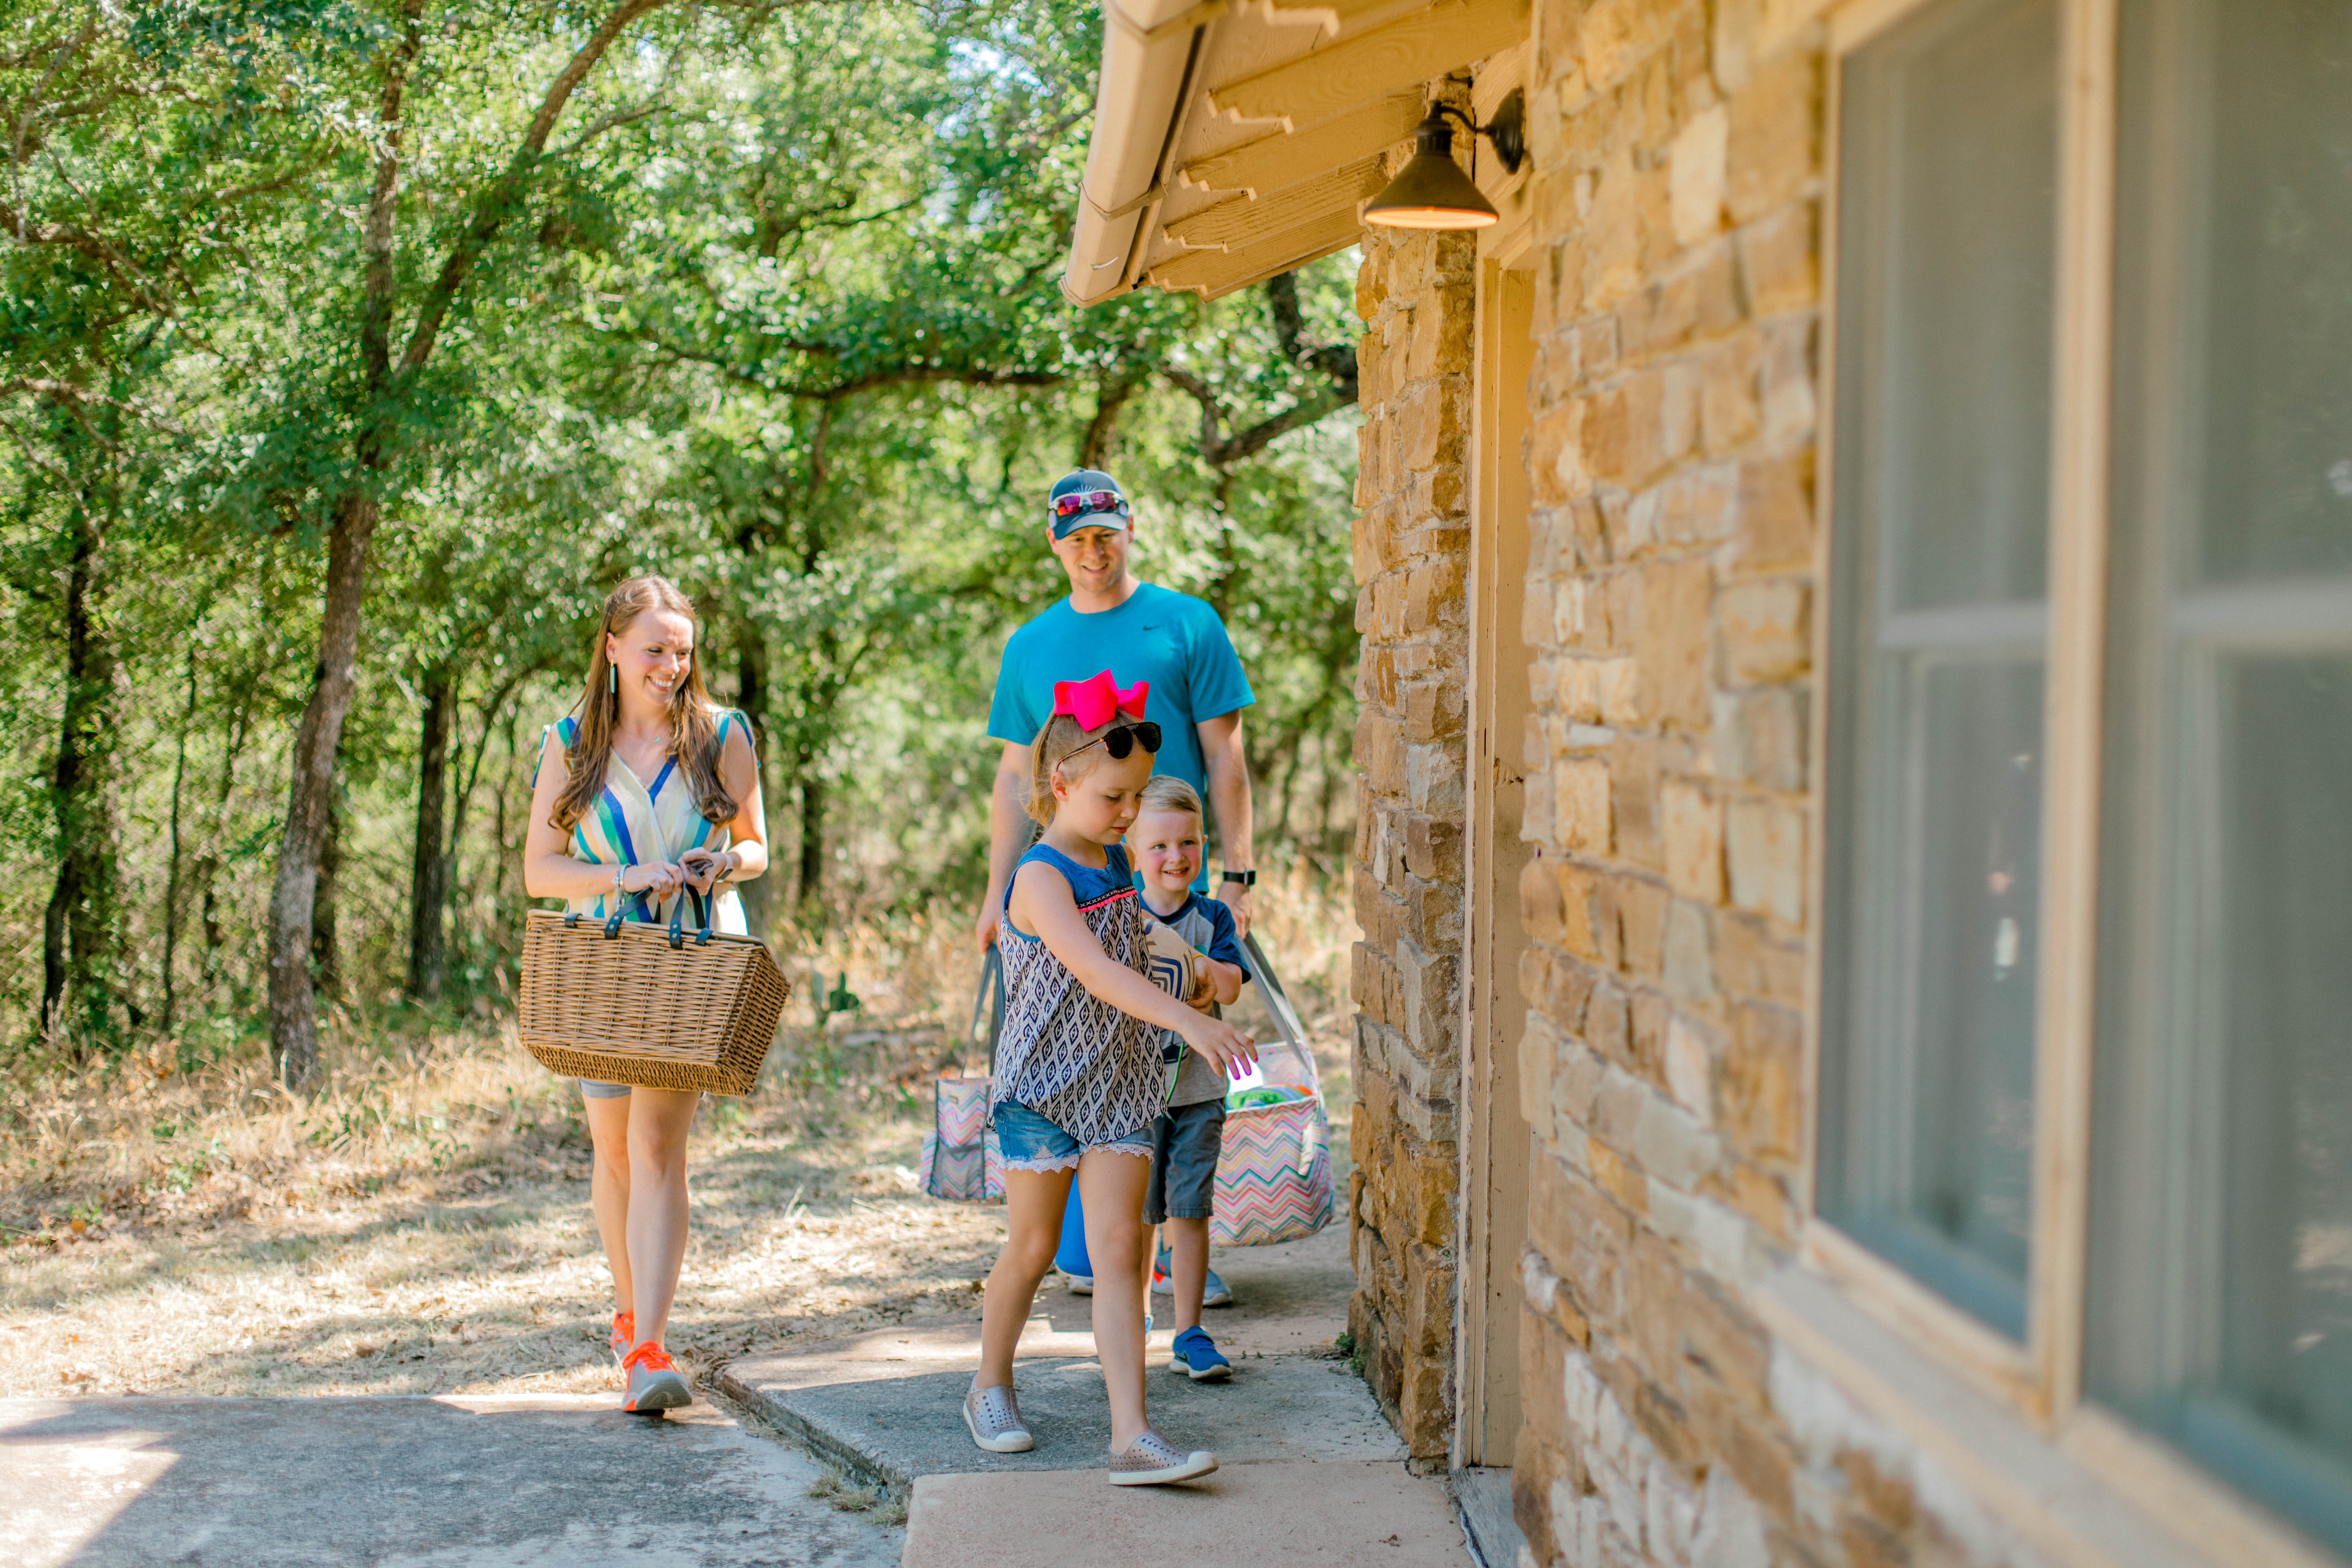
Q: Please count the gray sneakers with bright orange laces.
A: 2